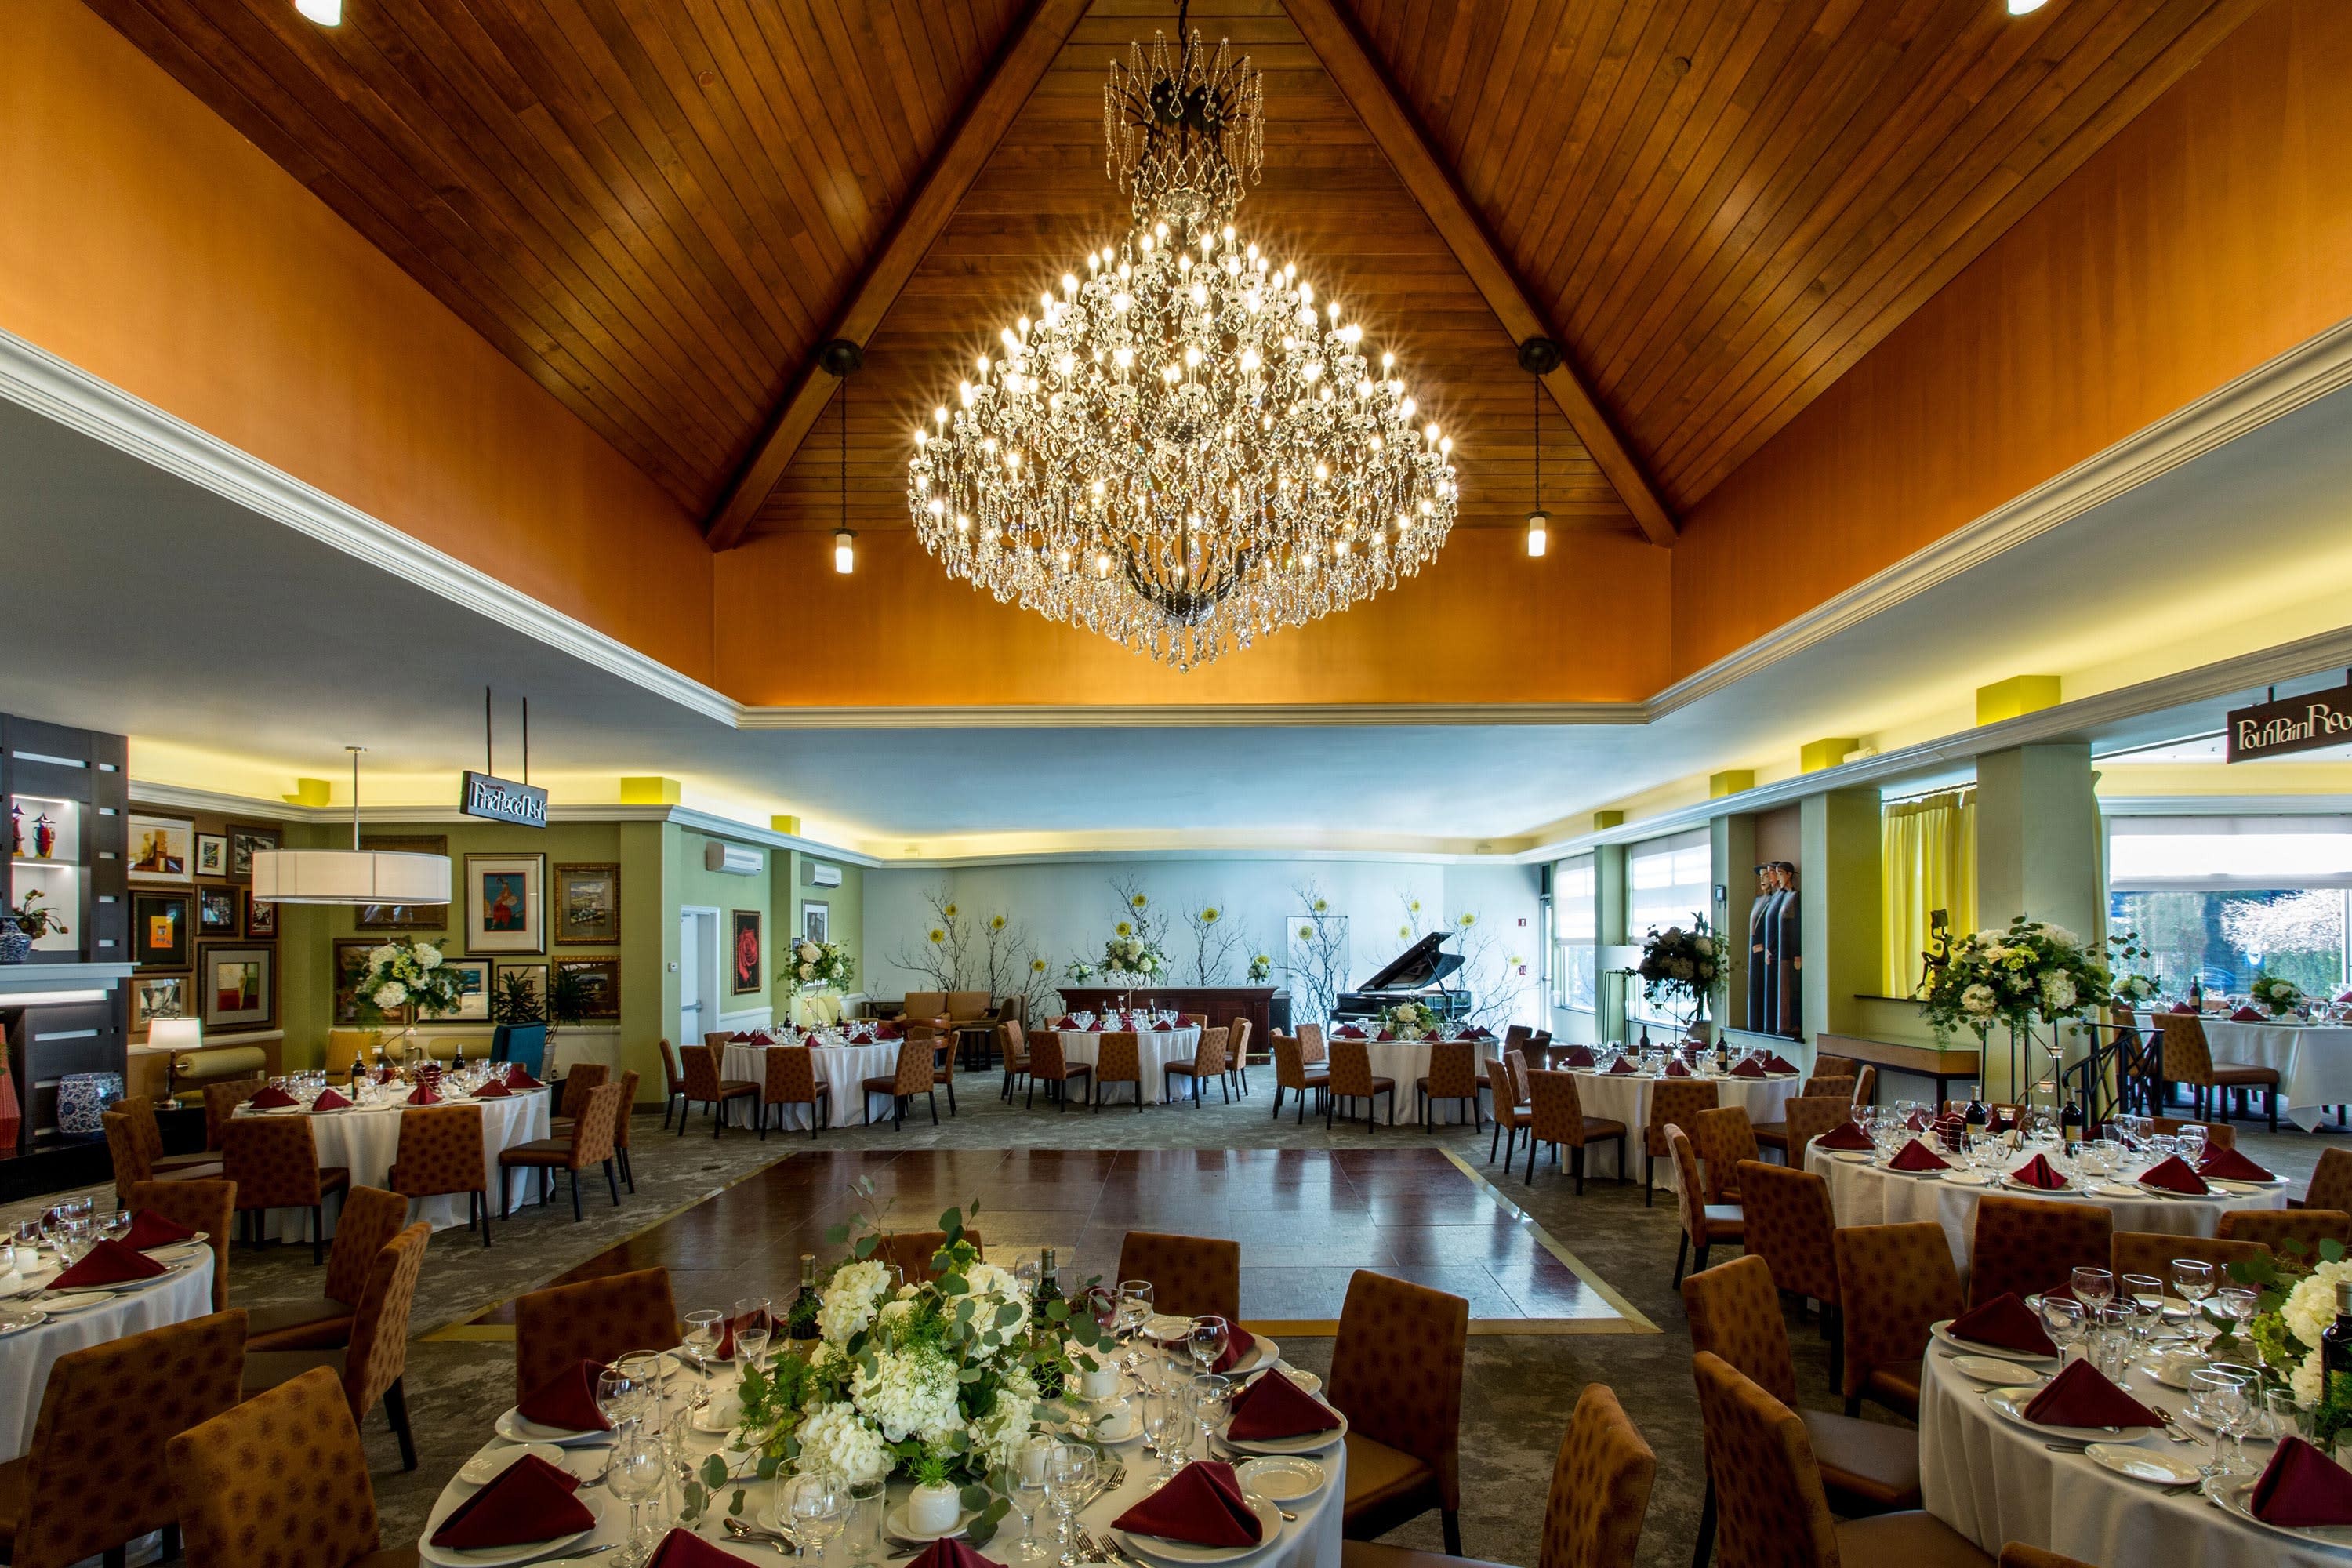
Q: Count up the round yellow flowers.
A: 14